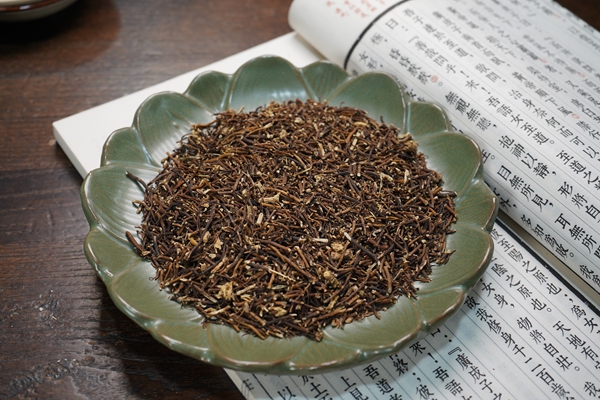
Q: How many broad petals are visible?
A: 9